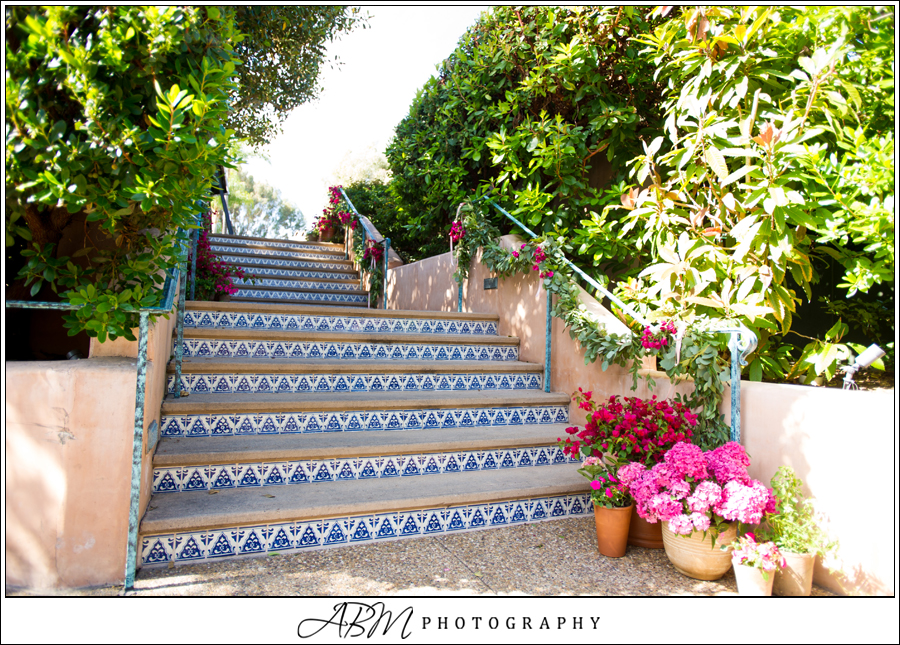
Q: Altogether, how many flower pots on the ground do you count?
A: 5